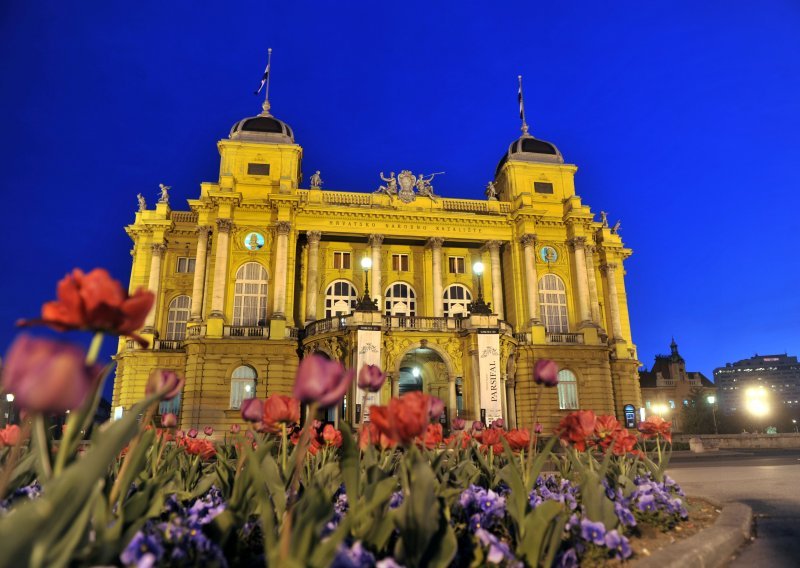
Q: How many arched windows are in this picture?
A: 8